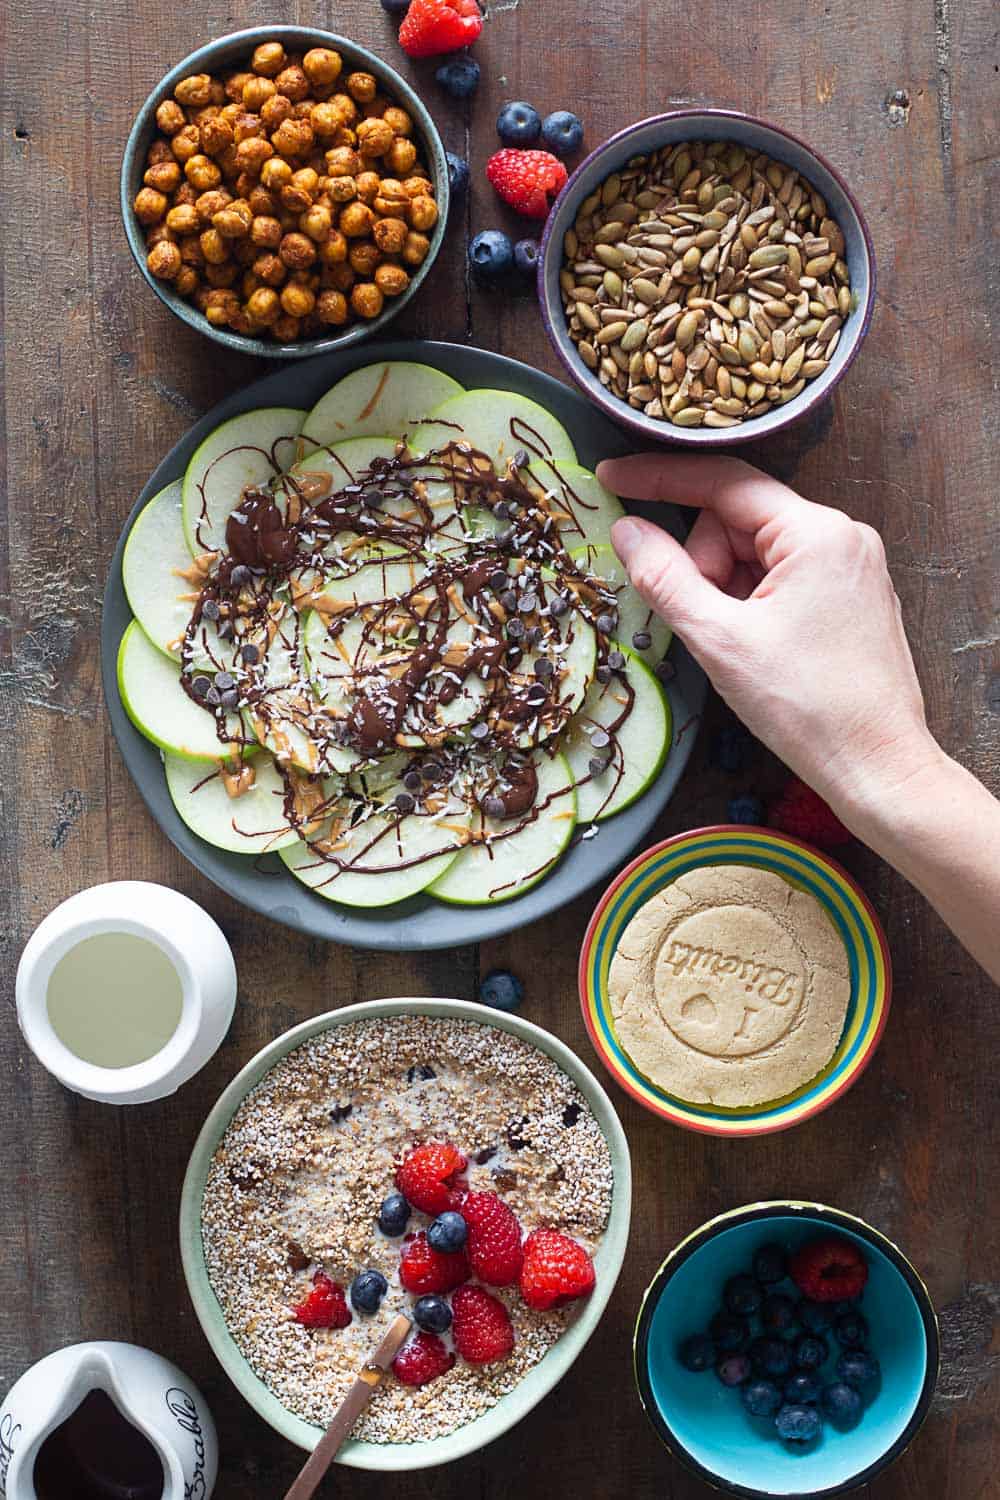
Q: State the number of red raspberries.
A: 11